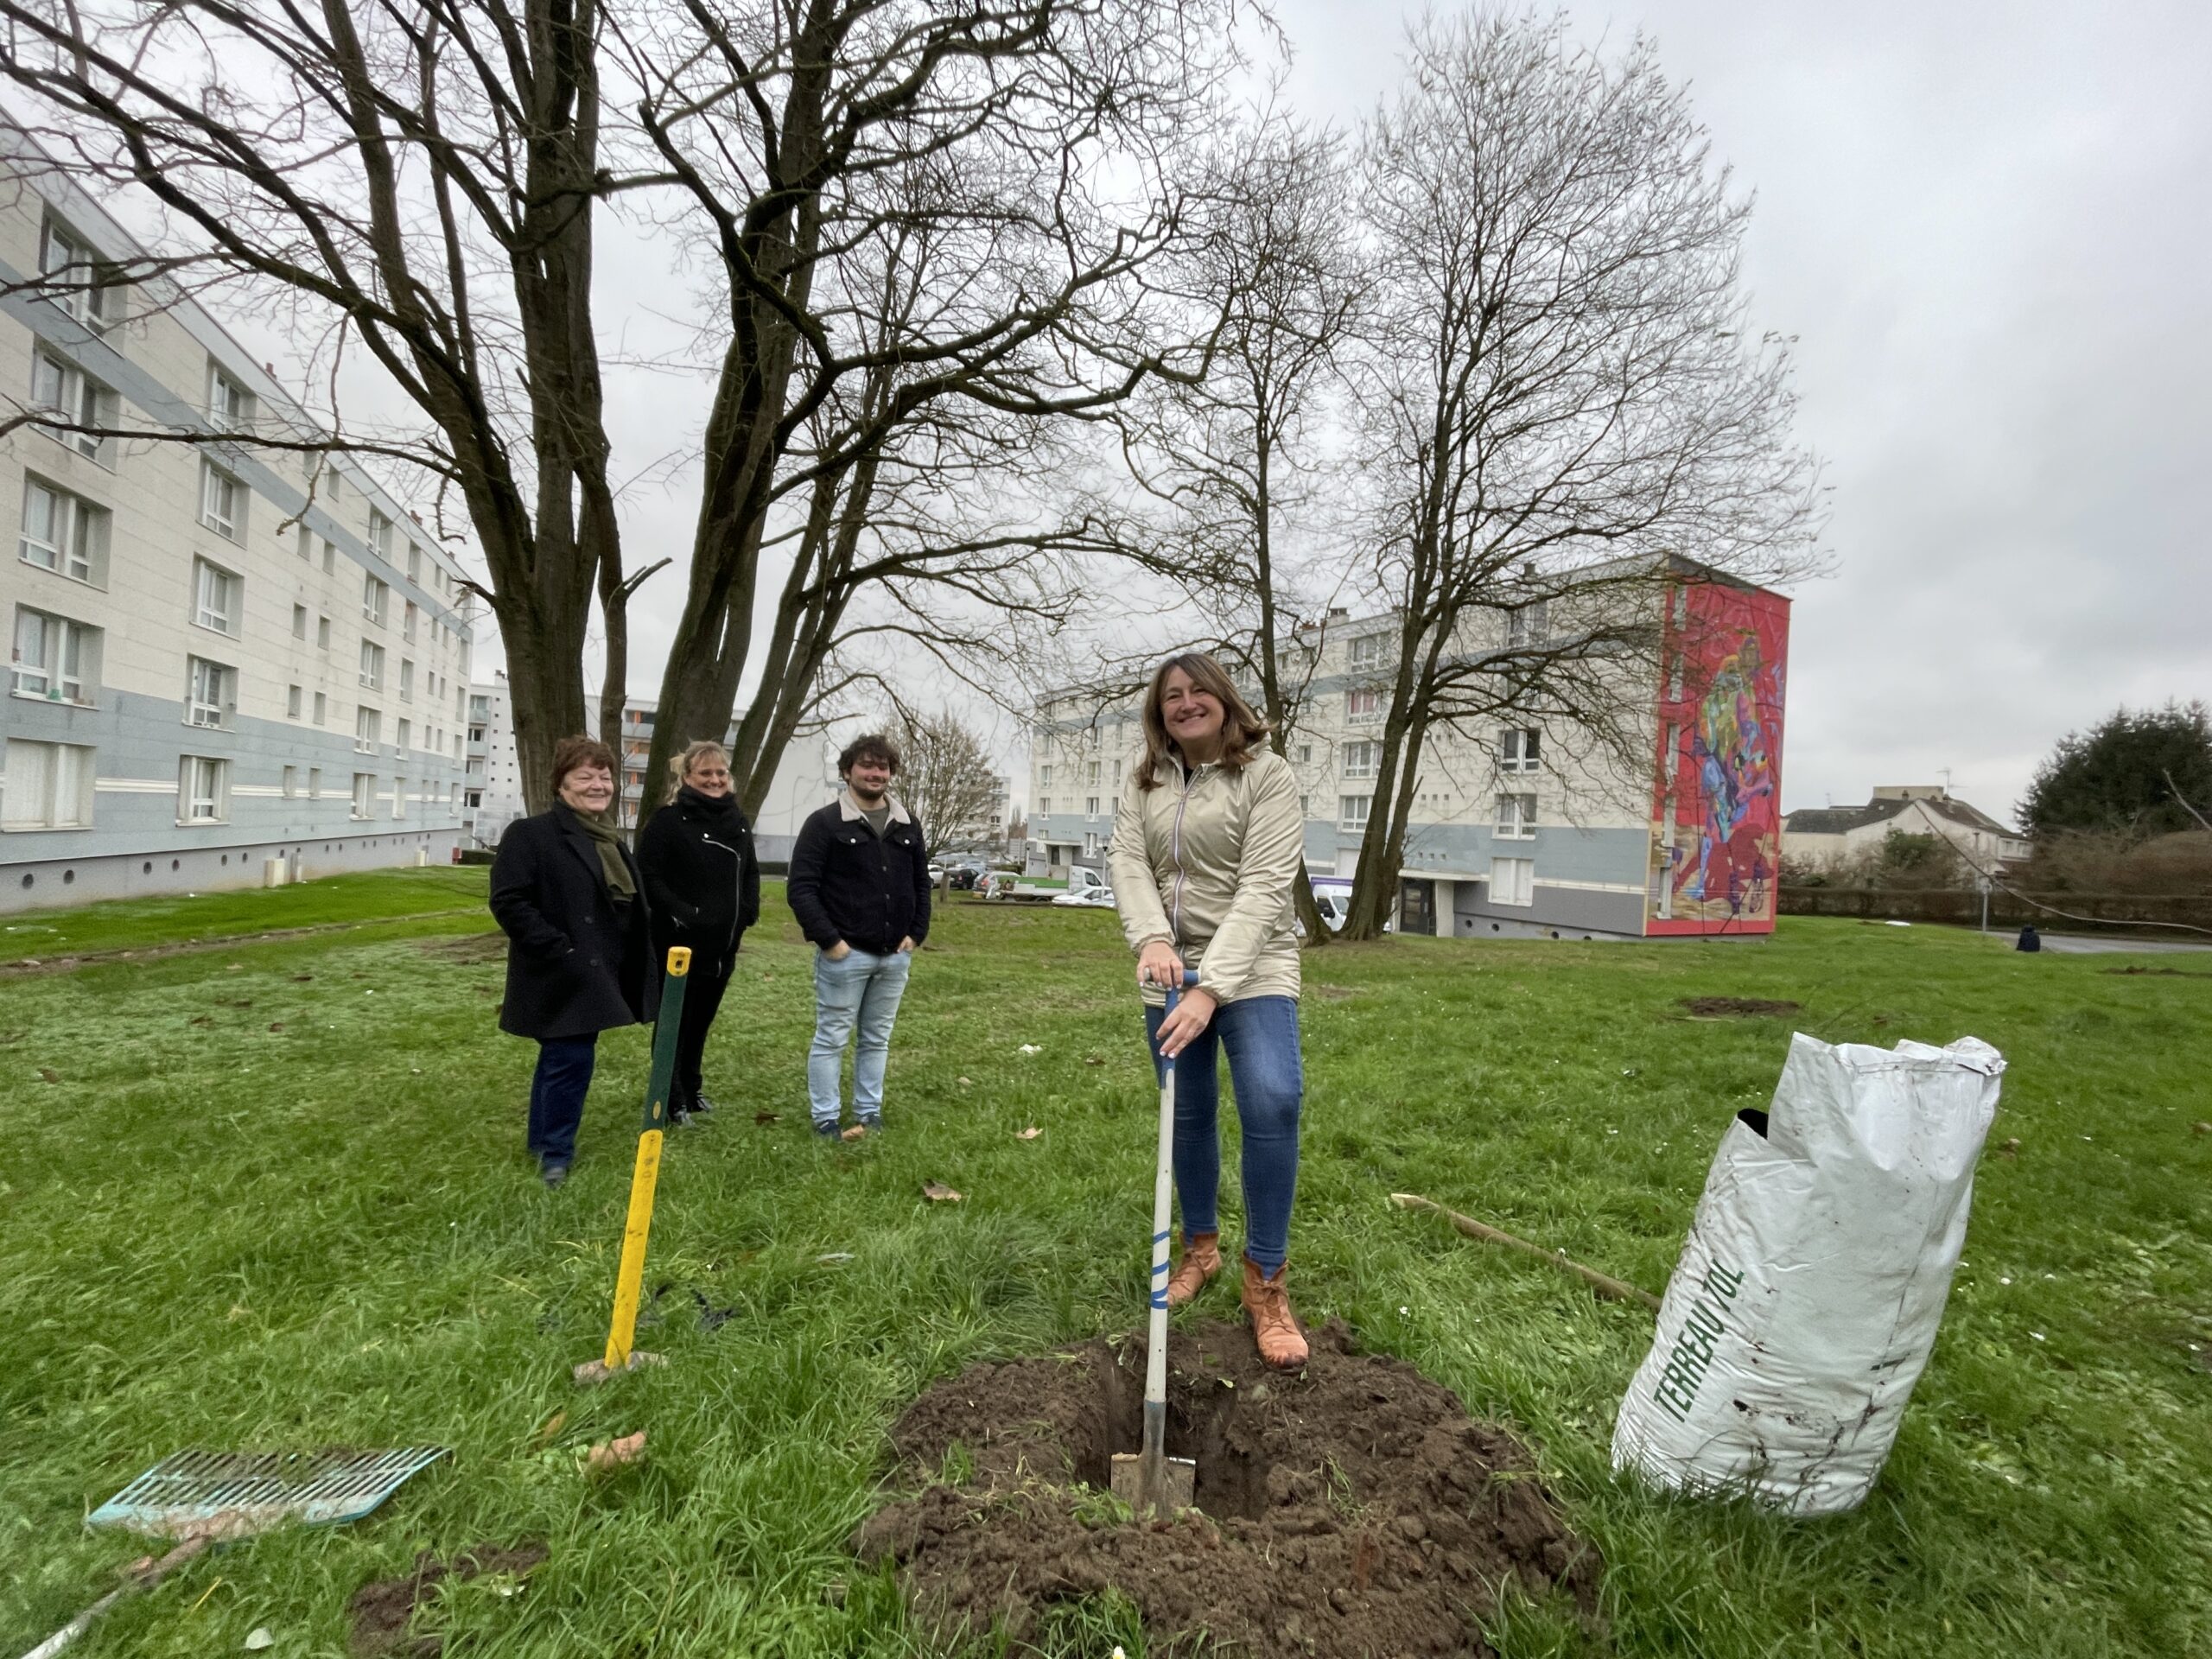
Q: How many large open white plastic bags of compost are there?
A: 1